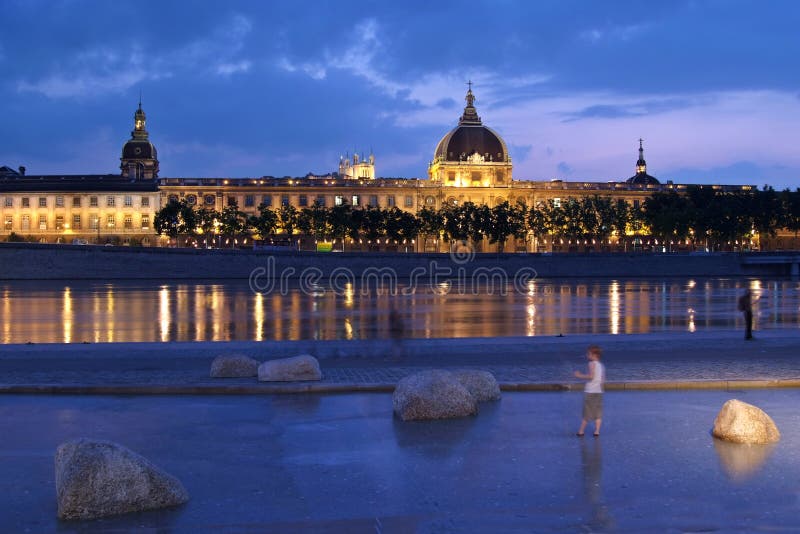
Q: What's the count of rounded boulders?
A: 6